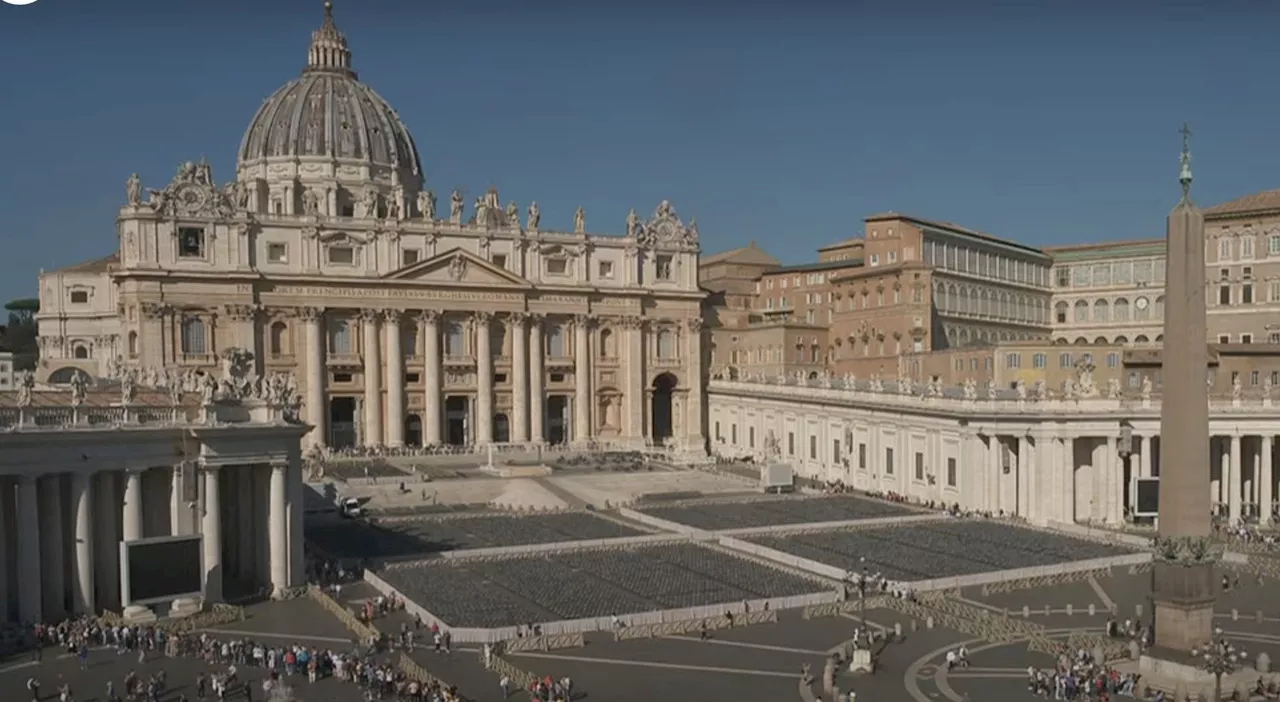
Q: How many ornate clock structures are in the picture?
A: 2